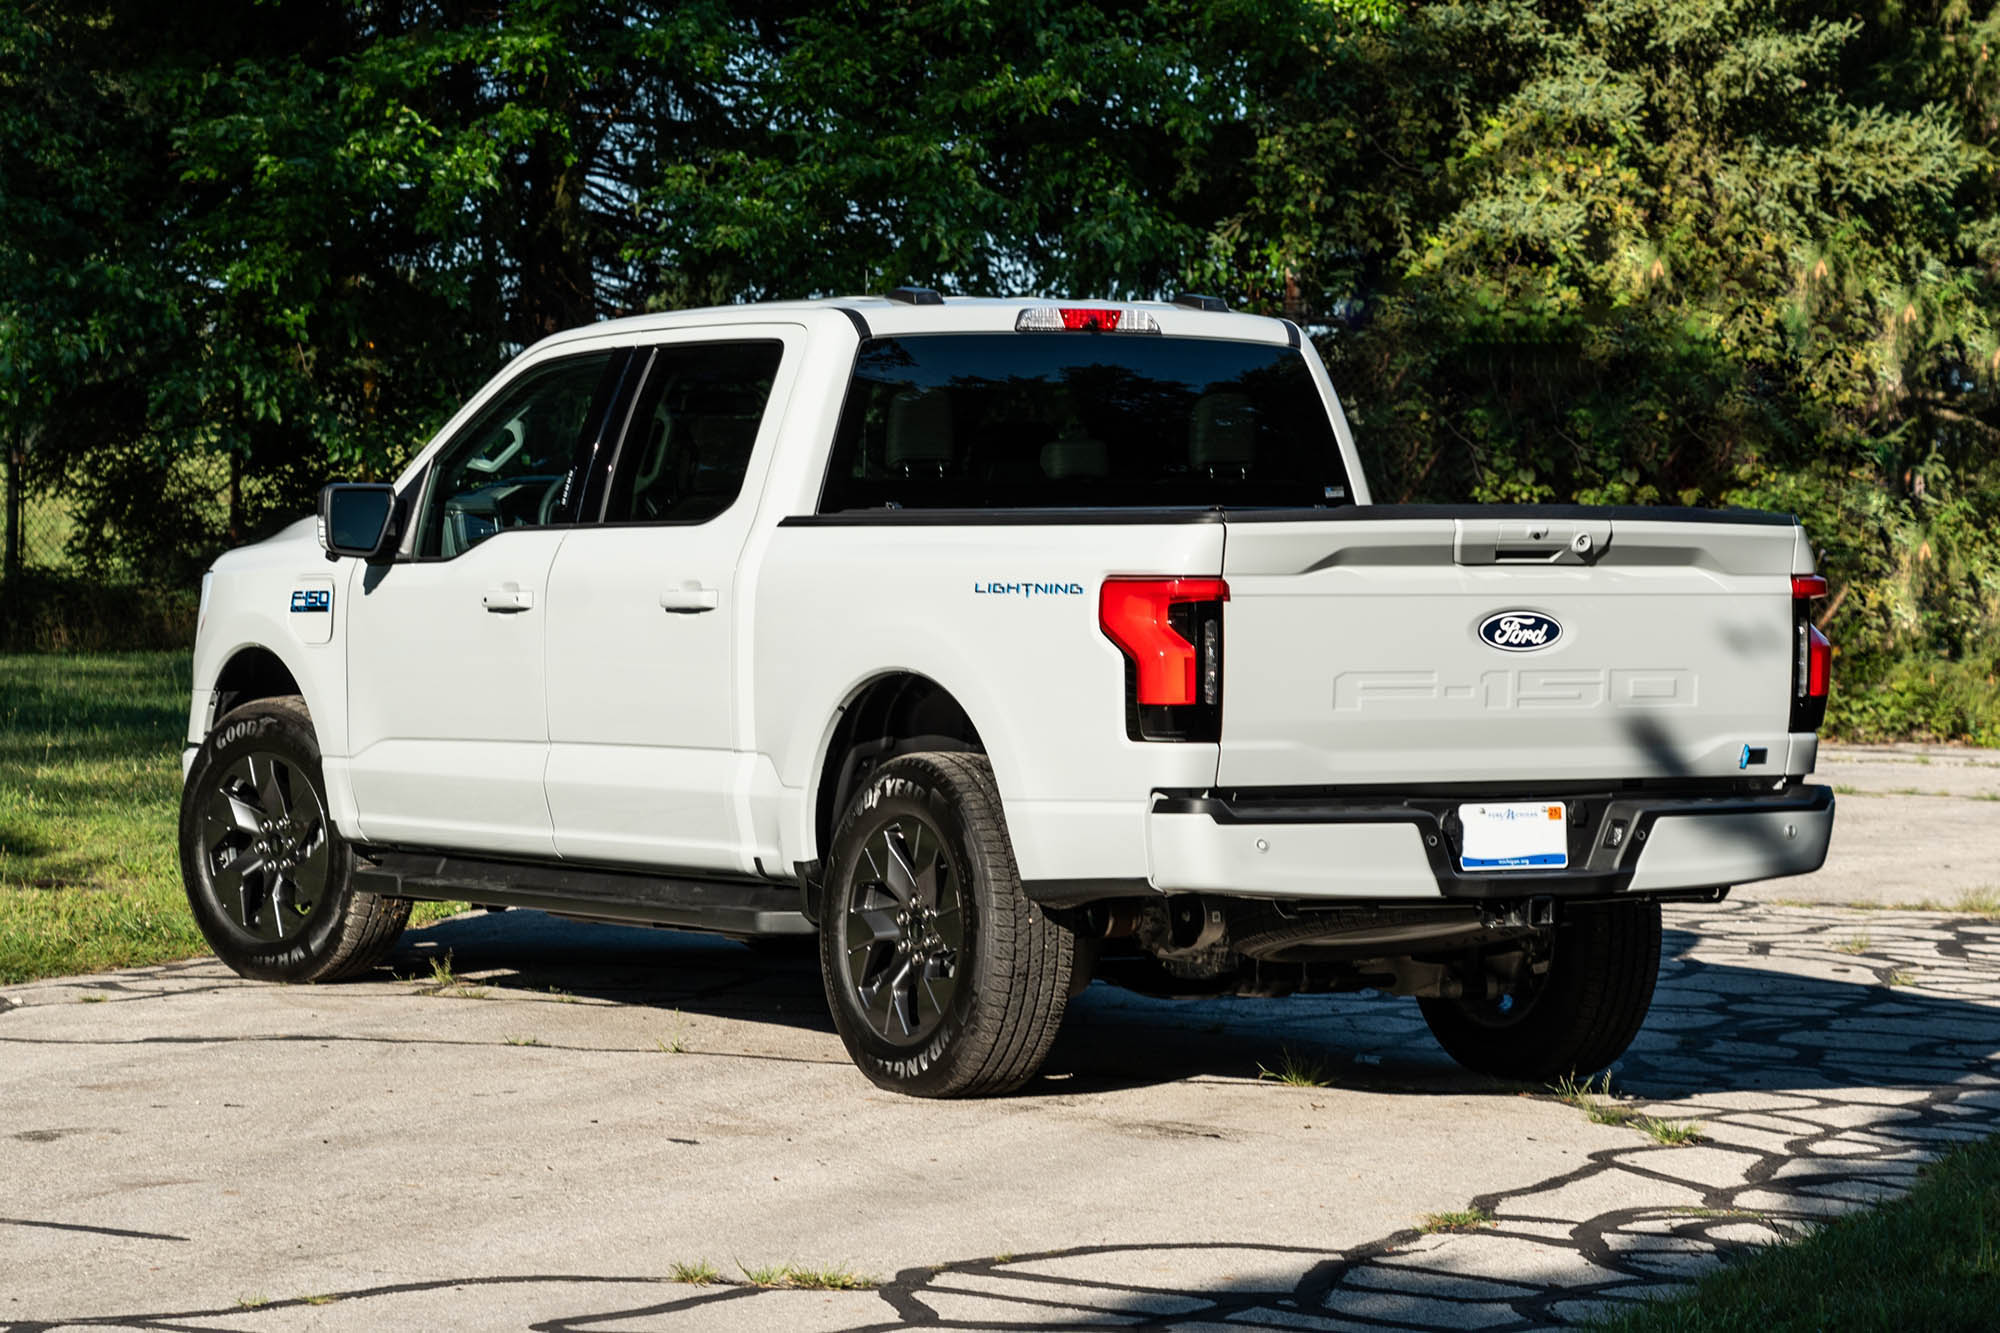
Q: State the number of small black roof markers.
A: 2